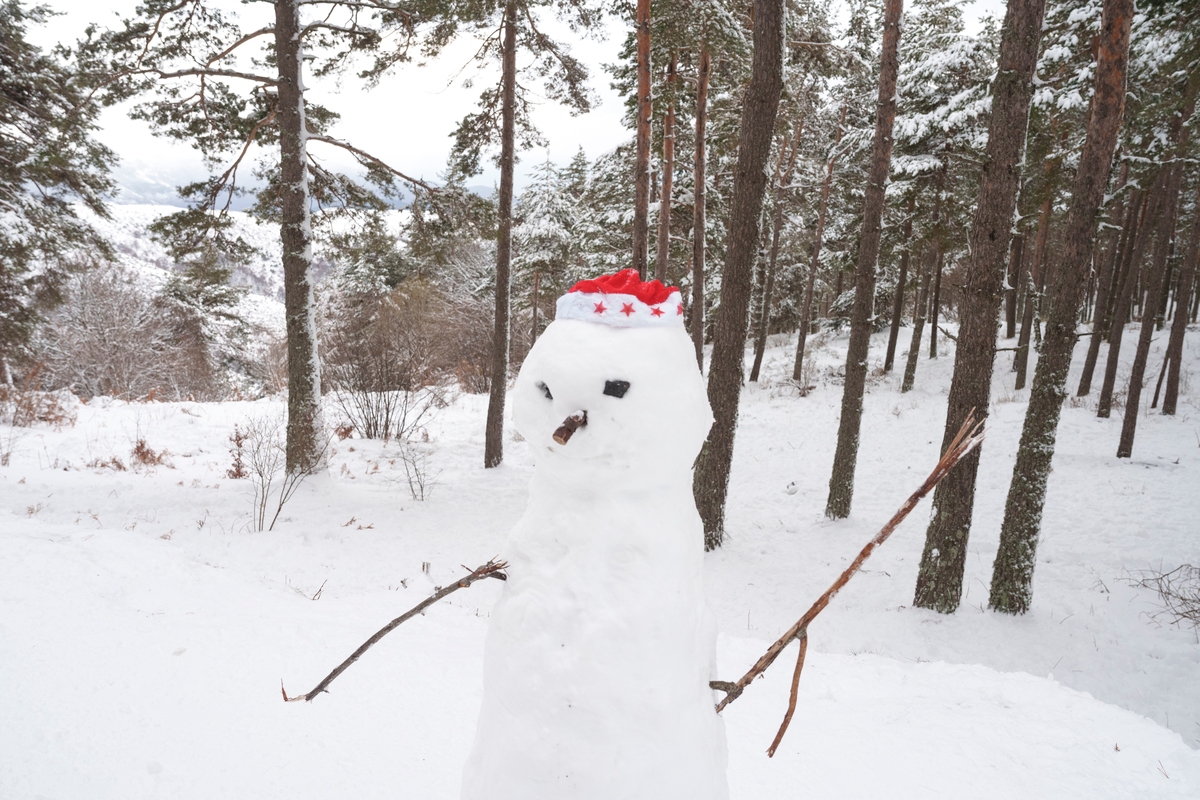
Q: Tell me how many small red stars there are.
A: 4